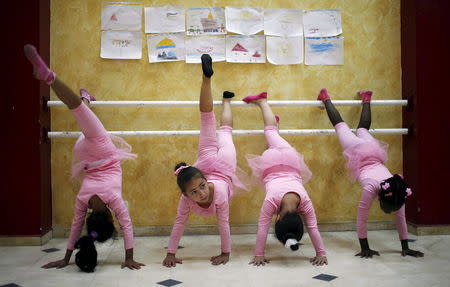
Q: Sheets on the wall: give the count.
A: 12